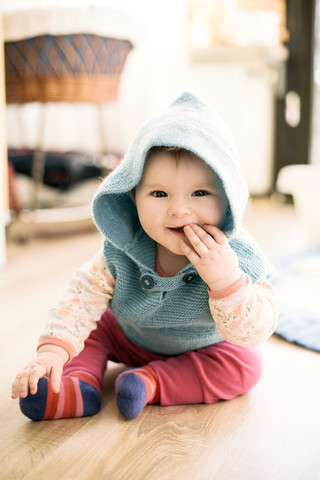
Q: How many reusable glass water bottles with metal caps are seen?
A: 0